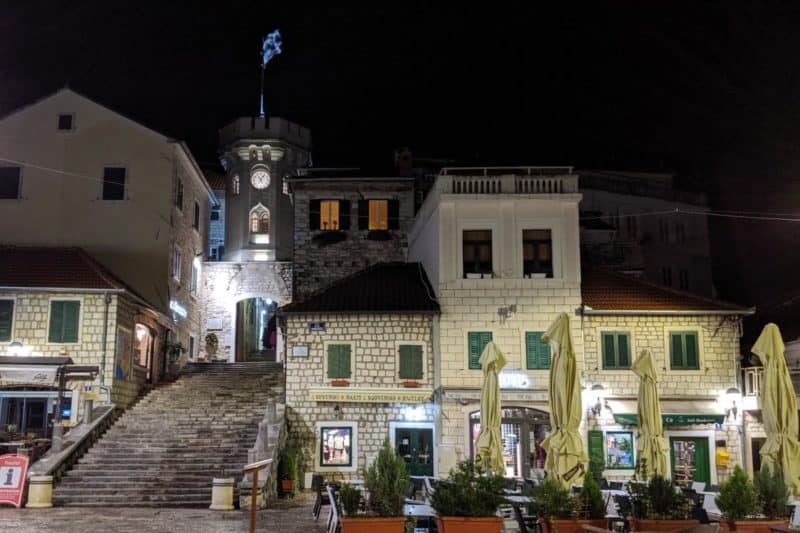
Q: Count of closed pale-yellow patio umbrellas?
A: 4